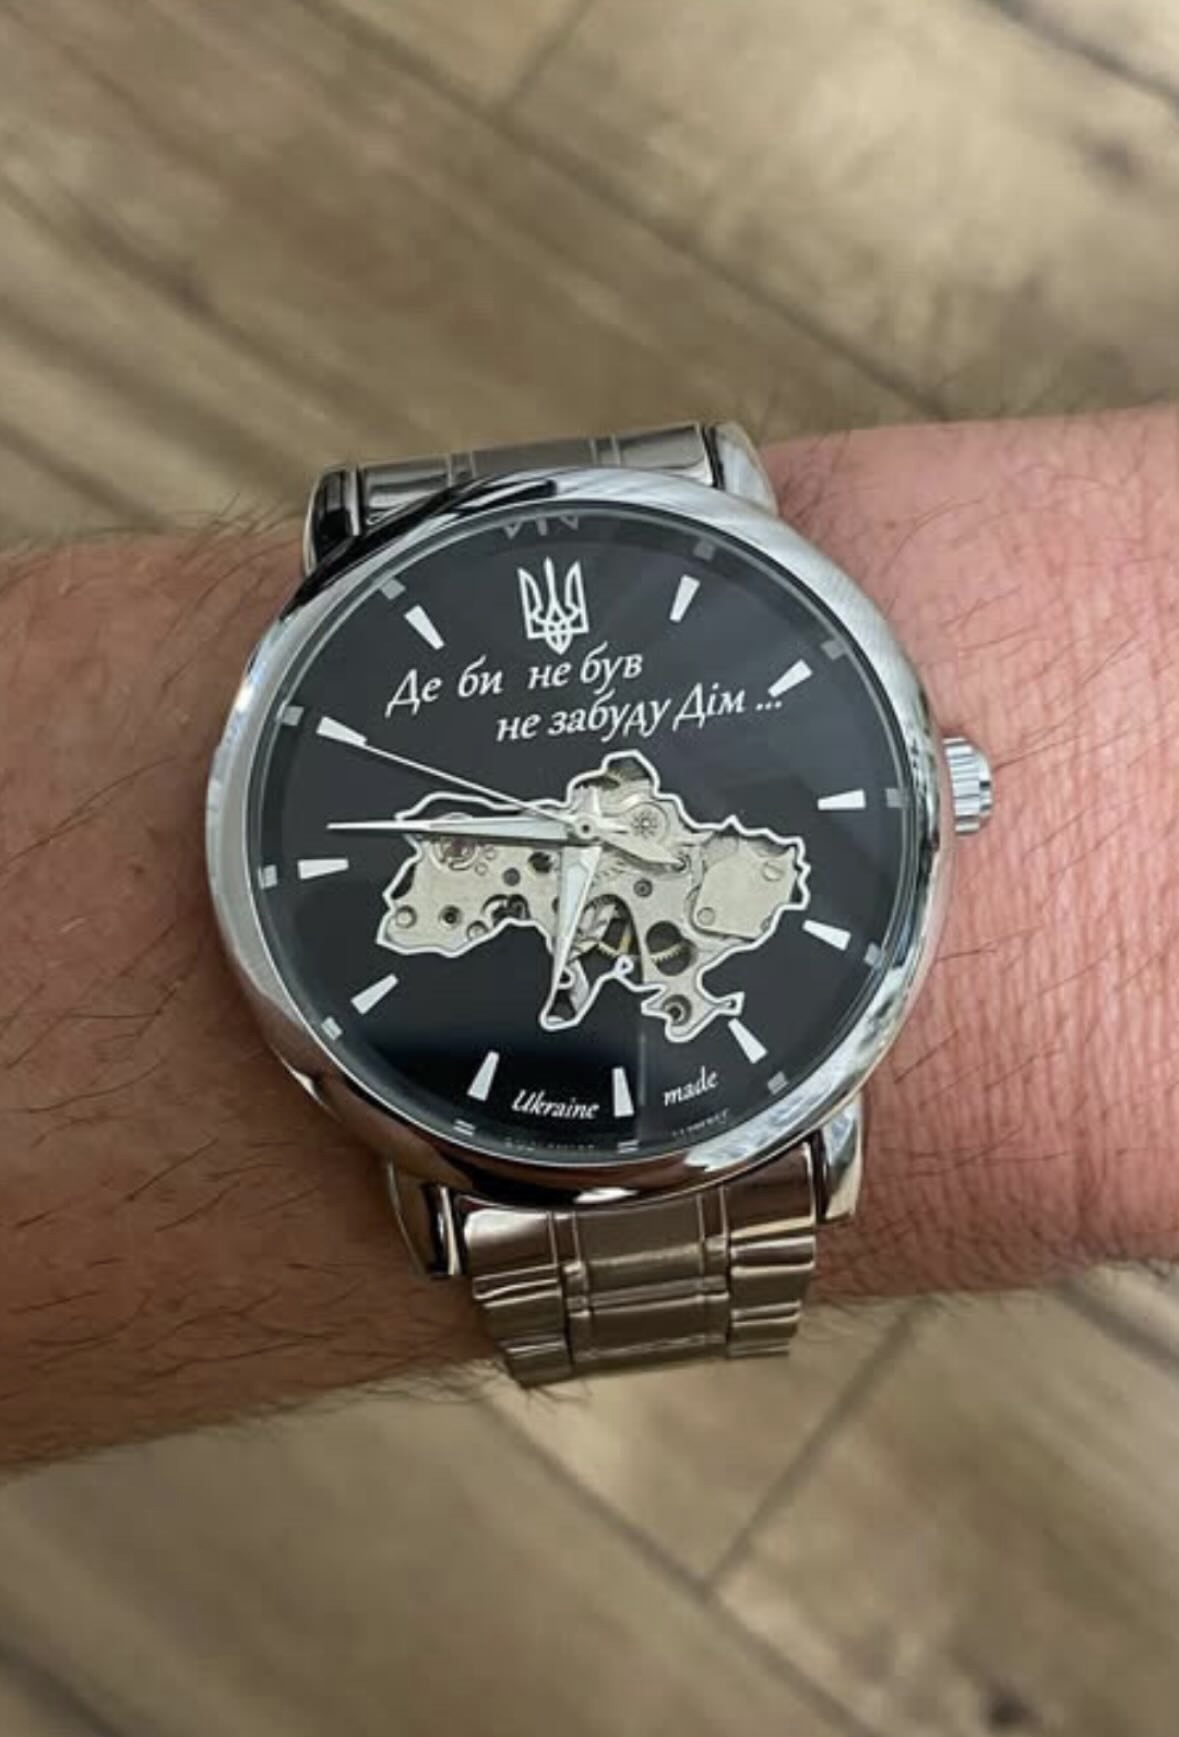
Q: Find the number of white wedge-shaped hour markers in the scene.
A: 11